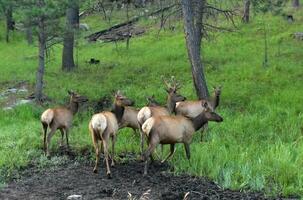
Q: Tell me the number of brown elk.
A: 6